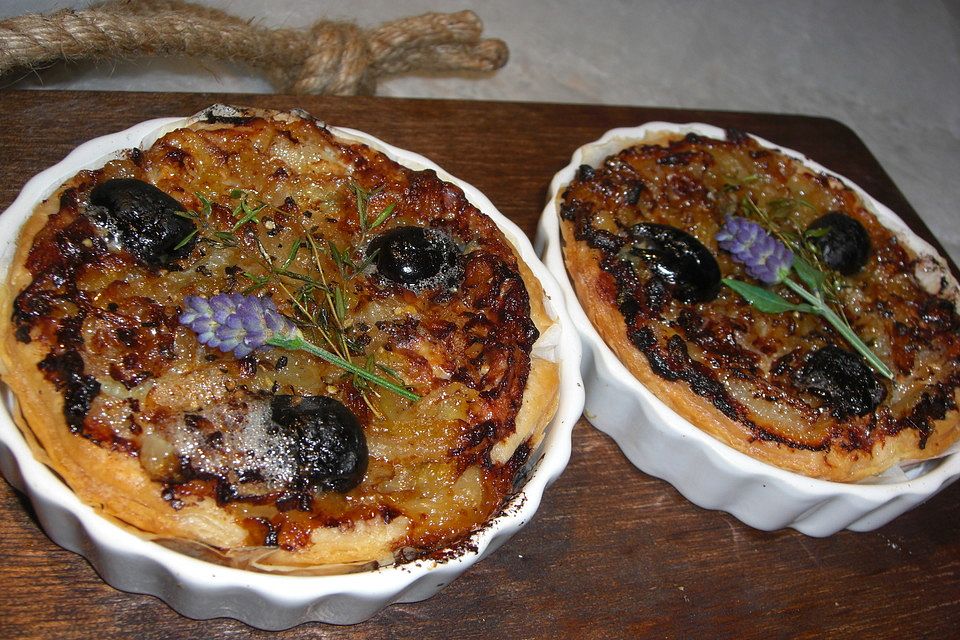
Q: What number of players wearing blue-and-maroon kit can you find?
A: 0